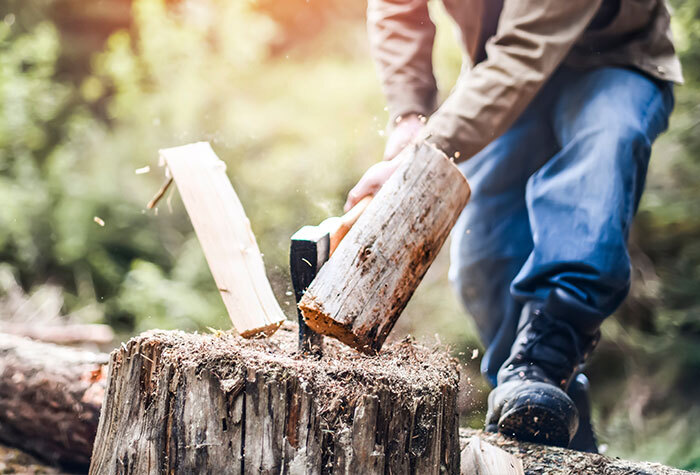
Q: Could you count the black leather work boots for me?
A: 2